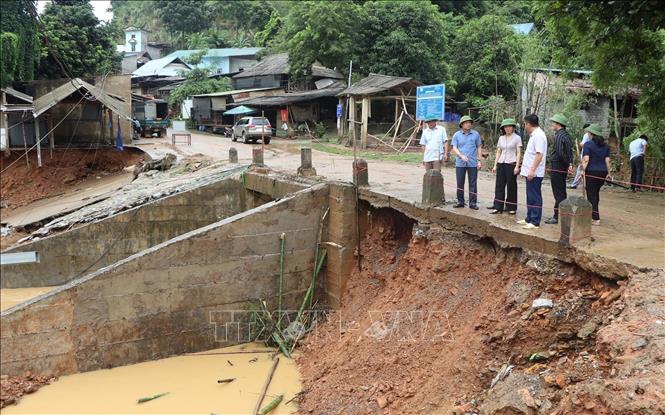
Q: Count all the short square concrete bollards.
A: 6